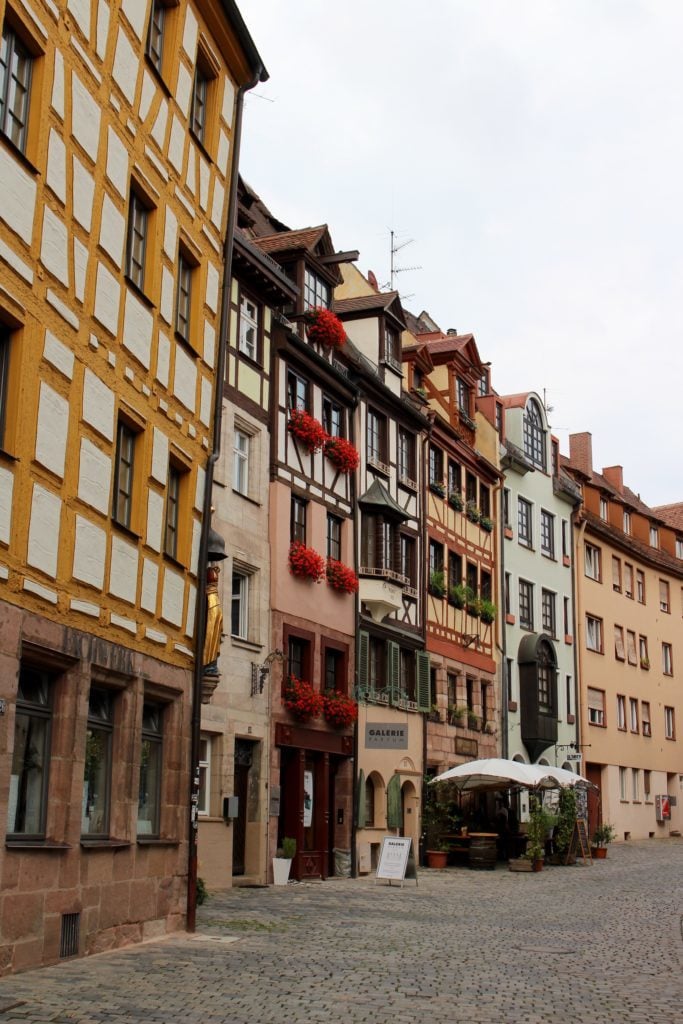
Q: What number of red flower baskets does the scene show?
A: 7